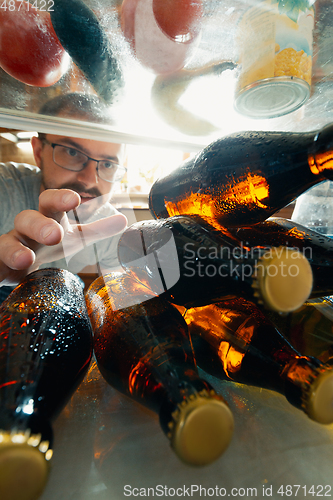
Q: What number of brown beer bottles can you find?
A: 6